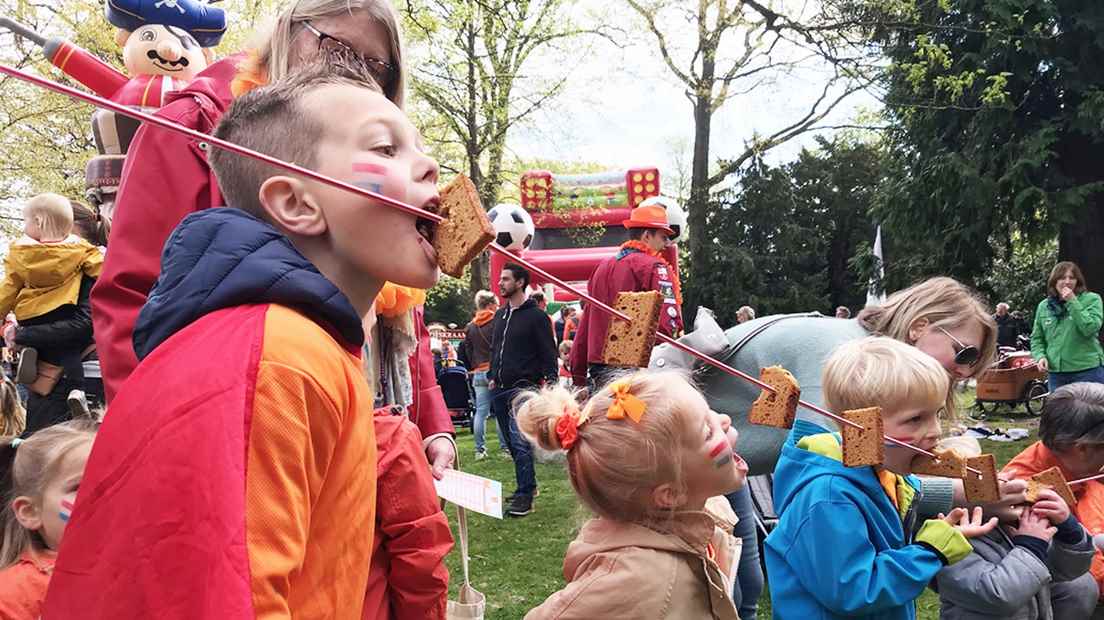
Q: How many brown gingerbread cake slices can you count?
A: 7